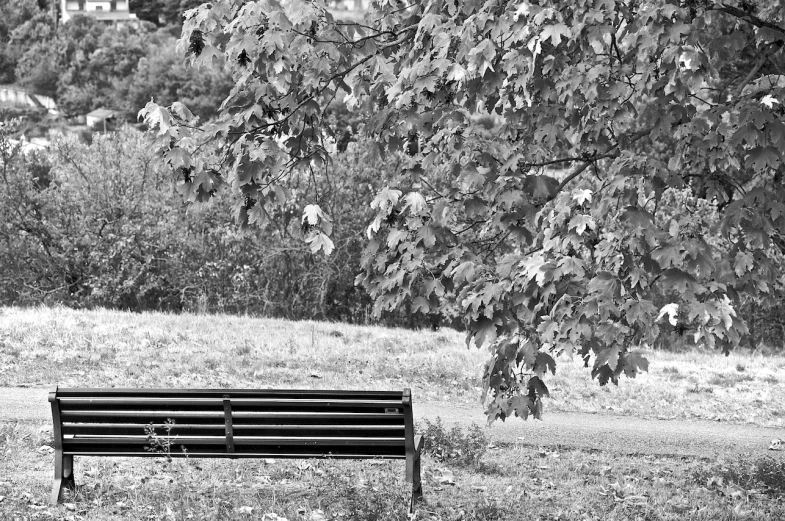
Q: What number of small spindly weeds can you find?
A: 1